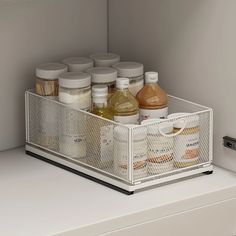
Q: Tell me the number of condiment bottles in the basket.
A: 12